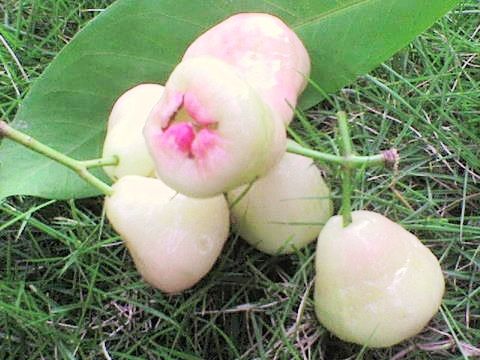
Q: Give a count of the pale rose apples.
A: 6